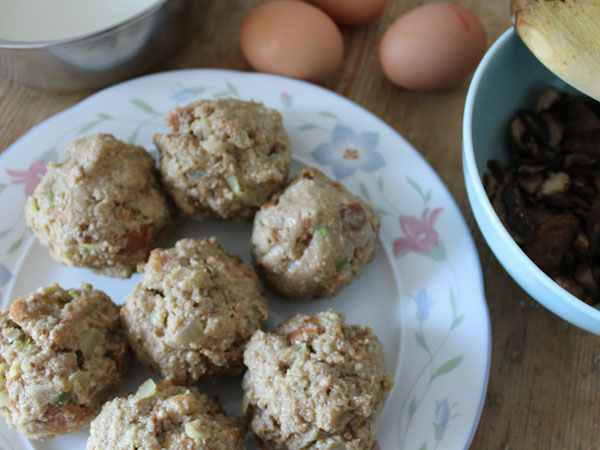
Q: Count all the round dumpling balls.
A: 7